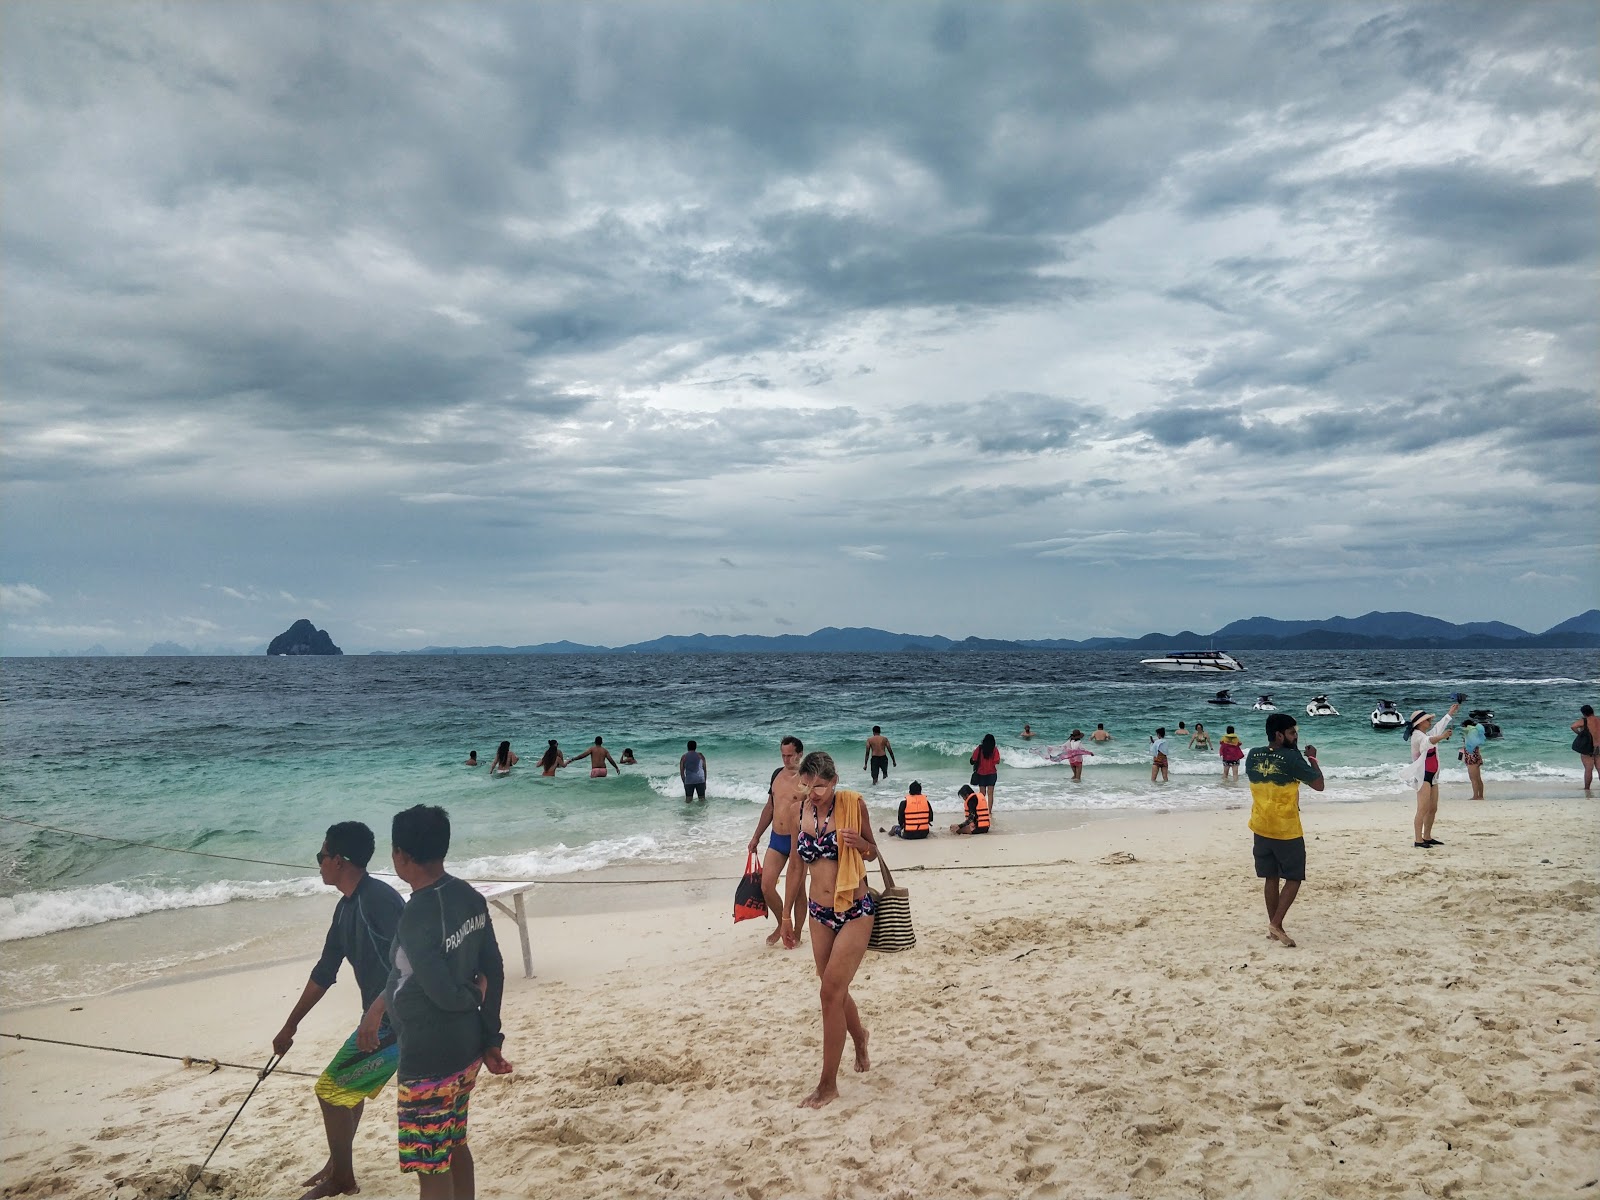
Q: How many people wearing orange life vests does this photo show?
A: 2